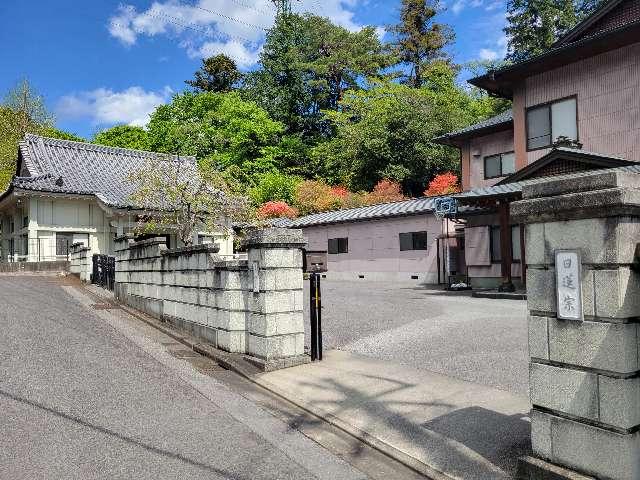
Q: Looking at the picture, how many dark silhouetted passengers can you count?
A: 0